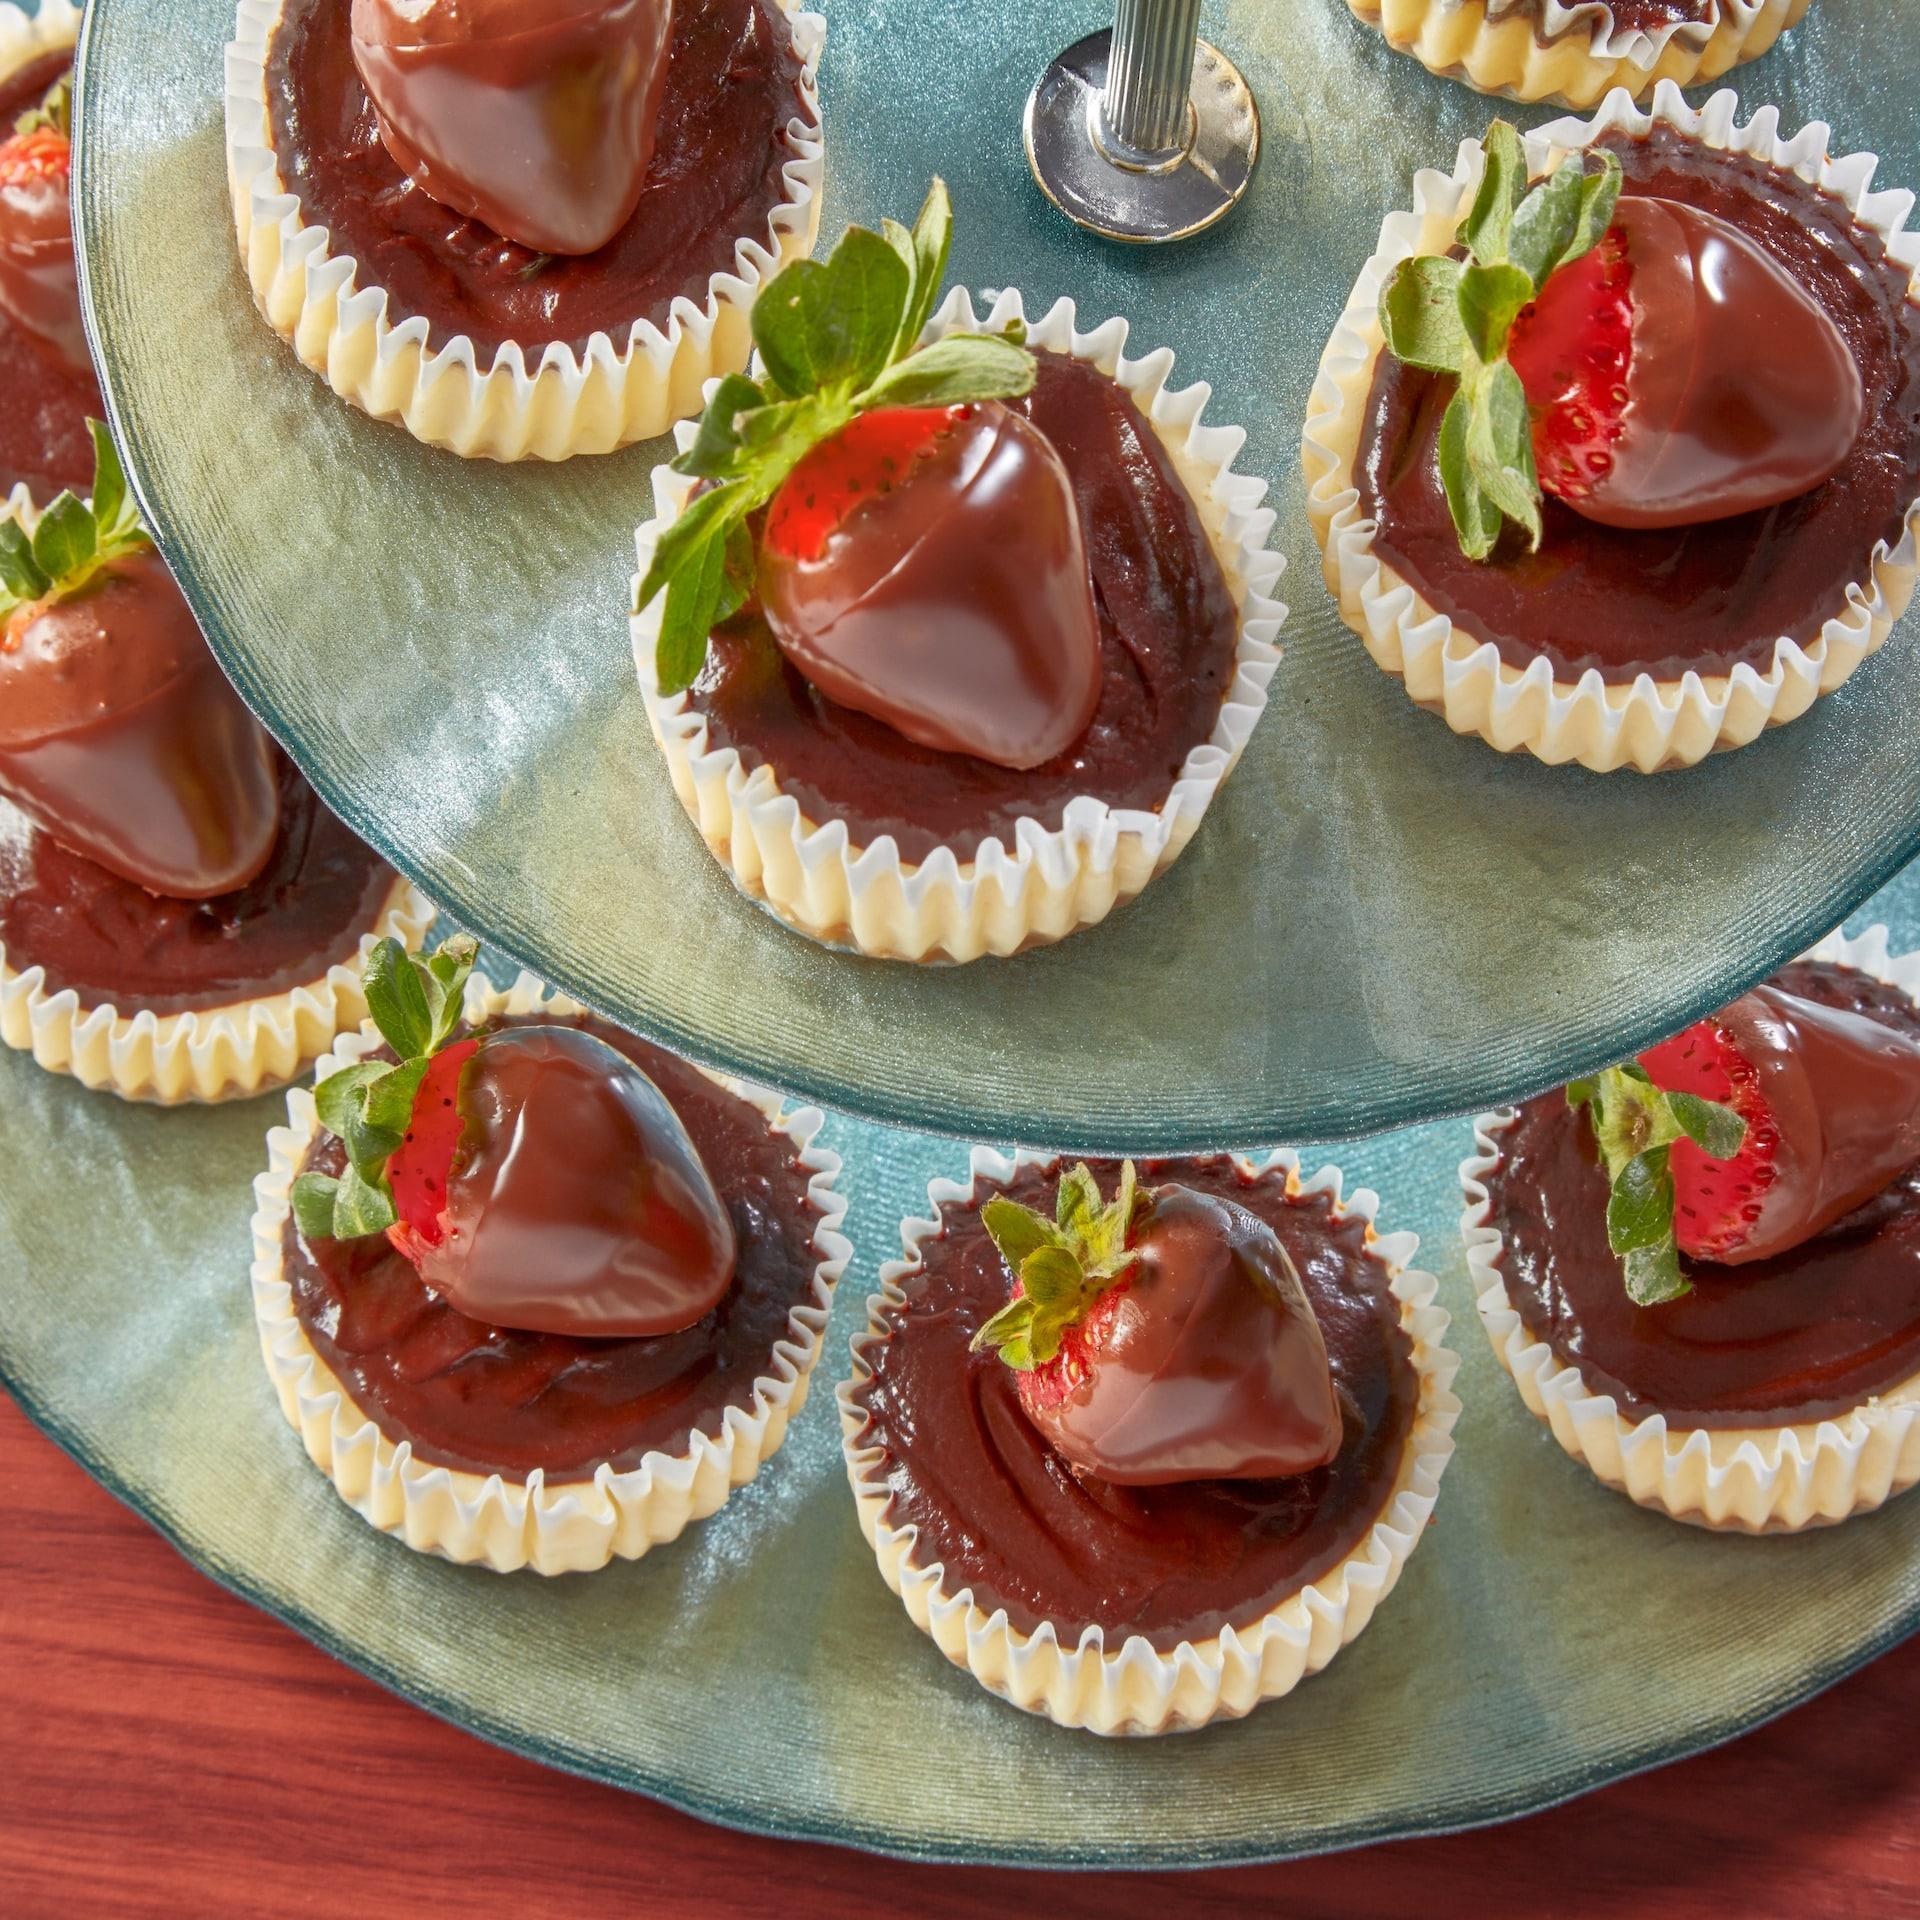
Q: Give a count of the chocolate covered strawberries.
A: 8